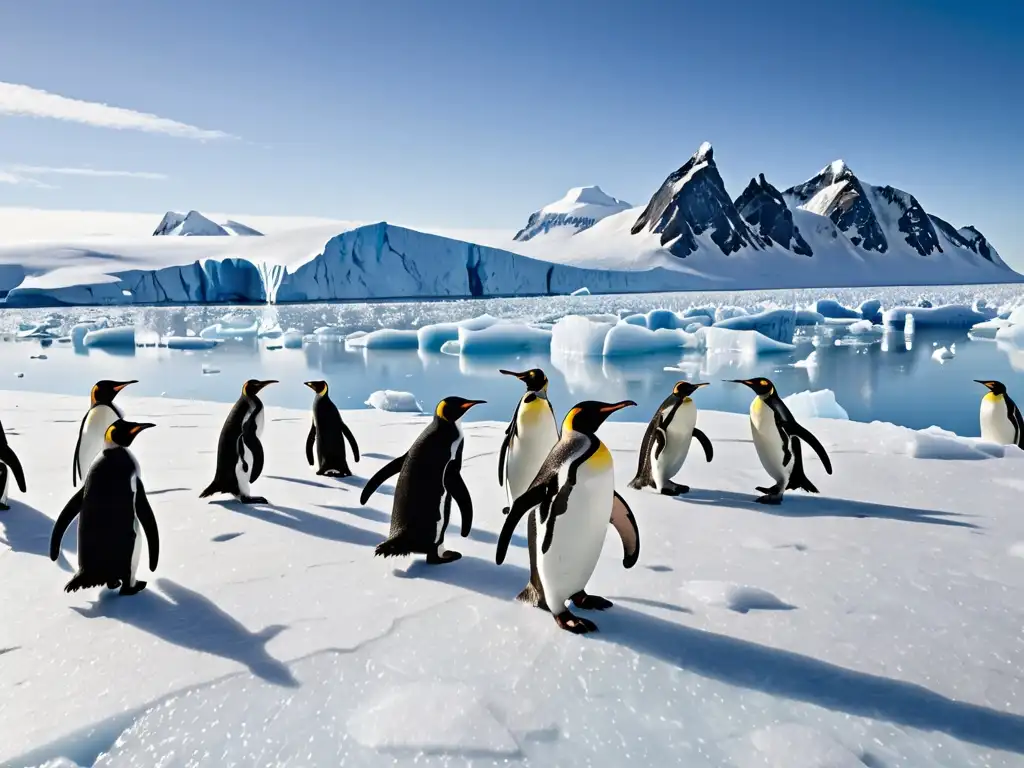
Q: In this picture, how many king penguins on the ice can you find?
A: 11